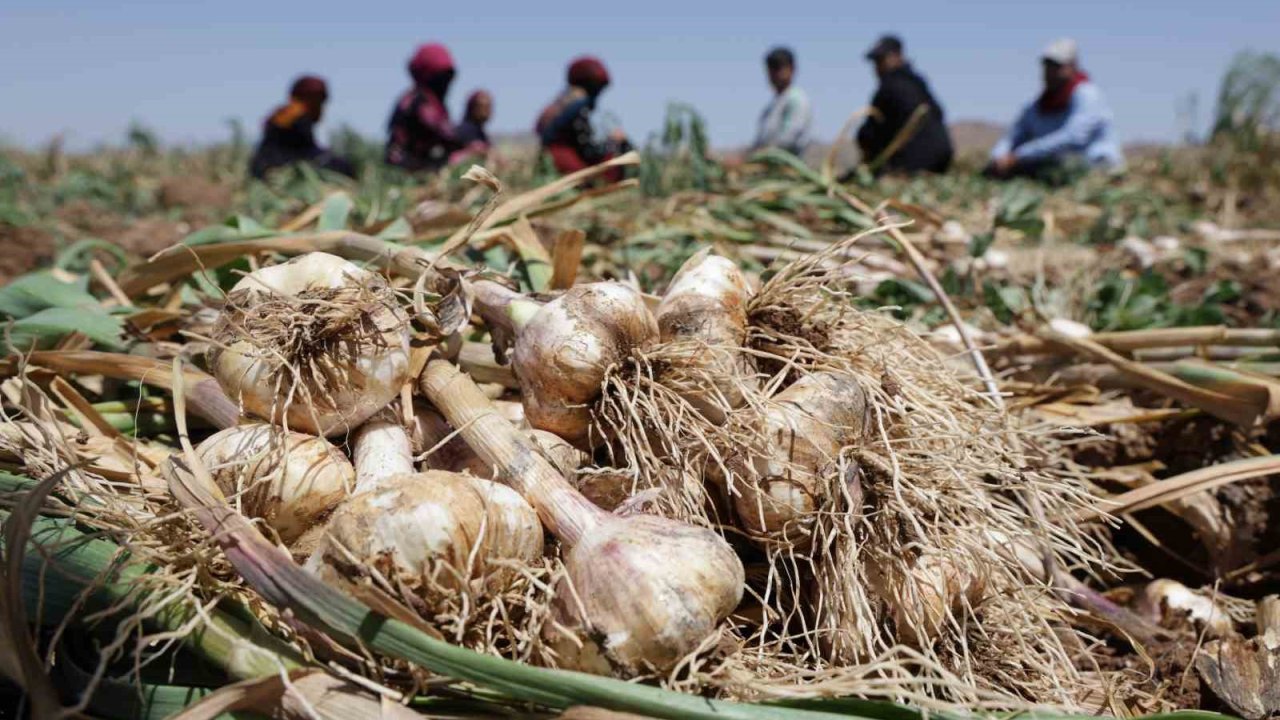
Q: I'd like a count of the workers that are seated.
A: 7